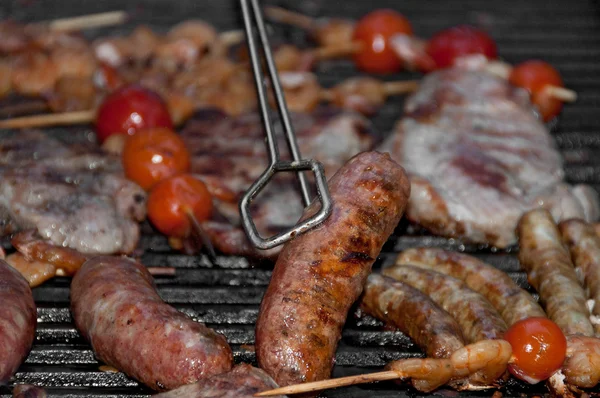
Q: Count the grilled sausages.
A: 8